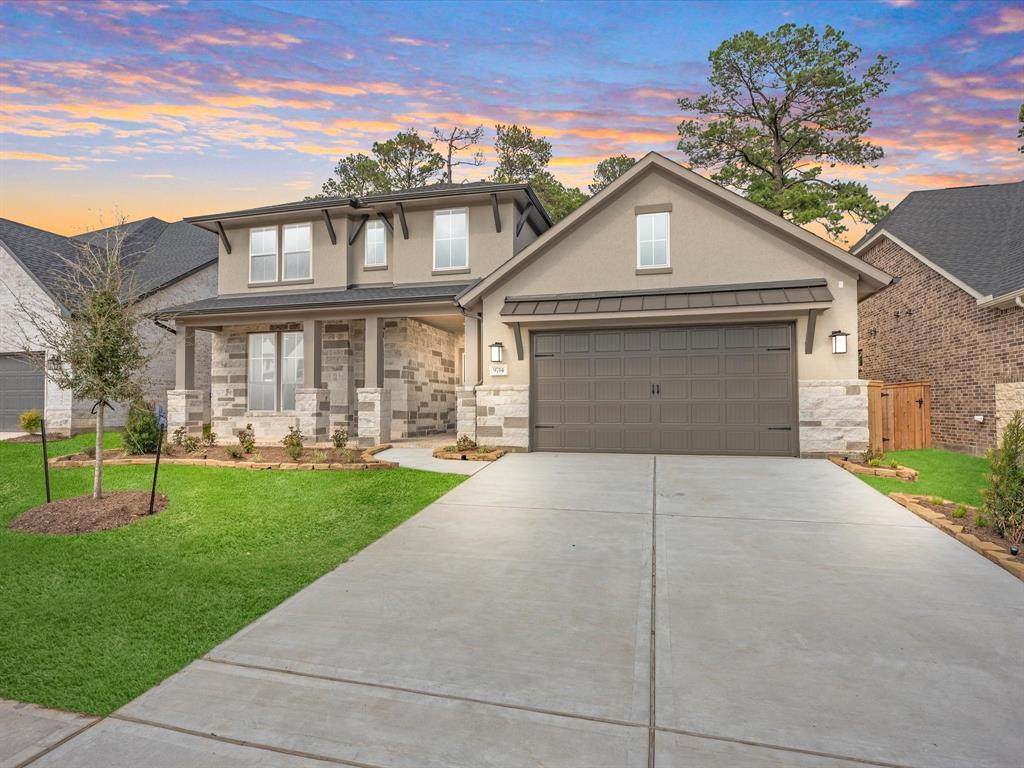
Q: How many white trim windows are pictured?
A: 7